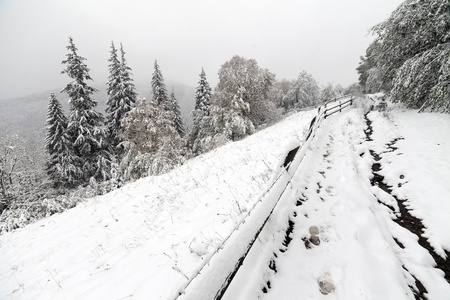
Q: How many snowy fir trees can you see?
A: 7